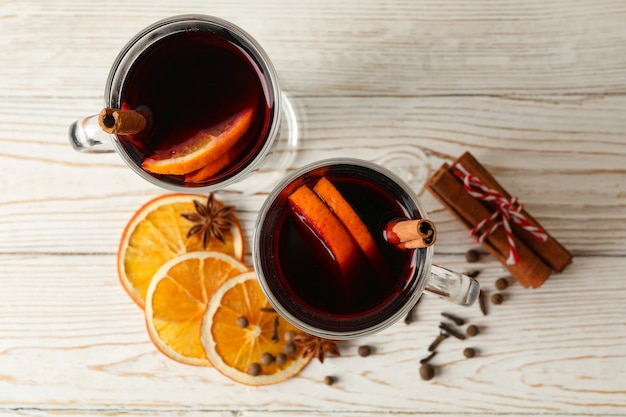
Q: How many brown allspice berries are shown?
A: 14